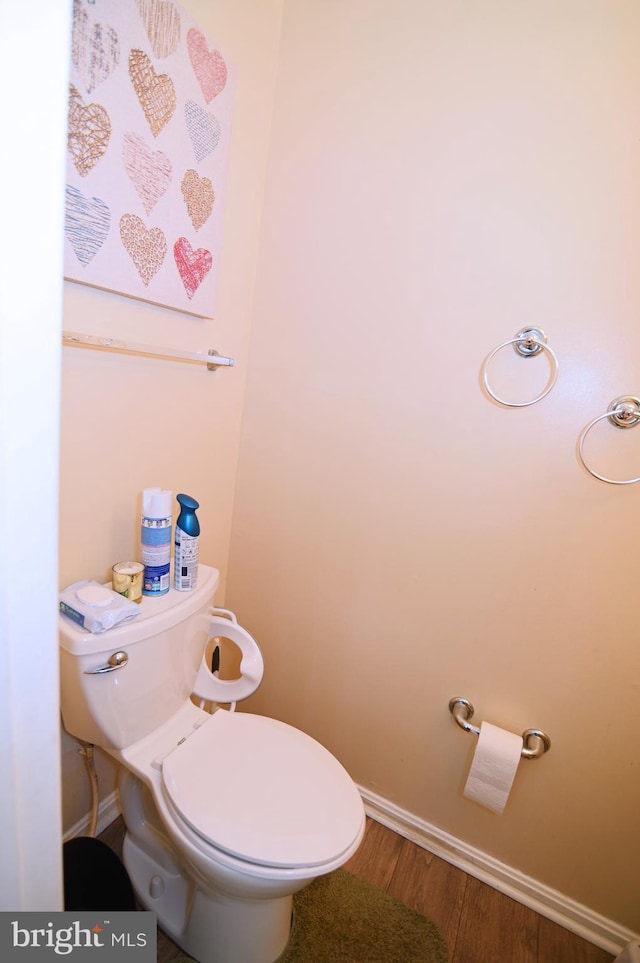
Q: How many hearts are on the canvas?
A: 11